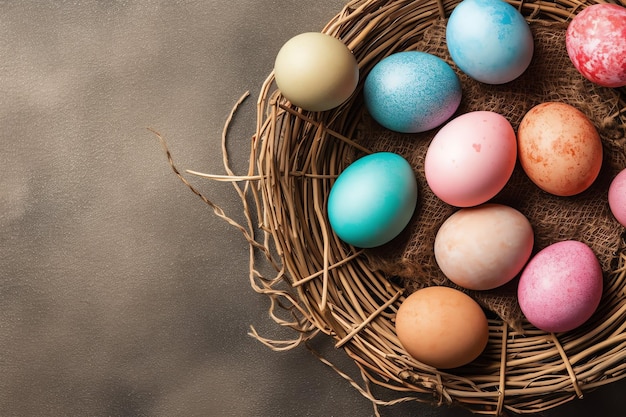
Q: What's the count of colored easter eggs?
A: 11